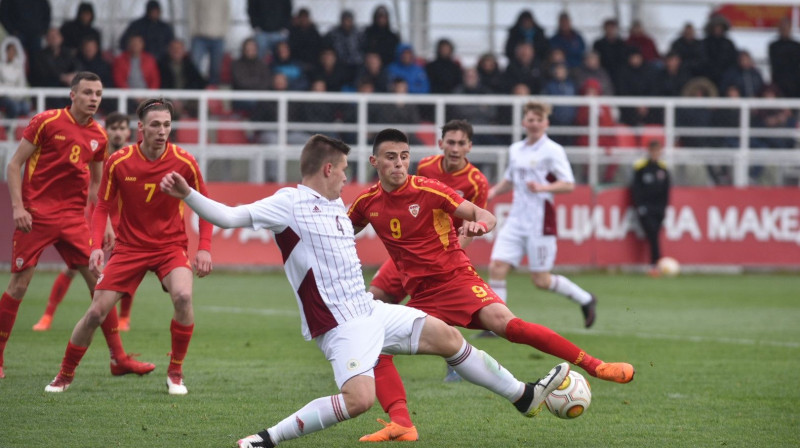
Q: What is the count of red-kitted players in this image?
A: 5